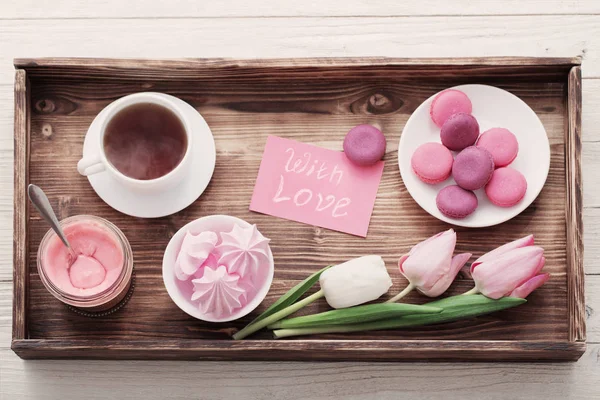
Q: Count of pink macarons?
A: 4